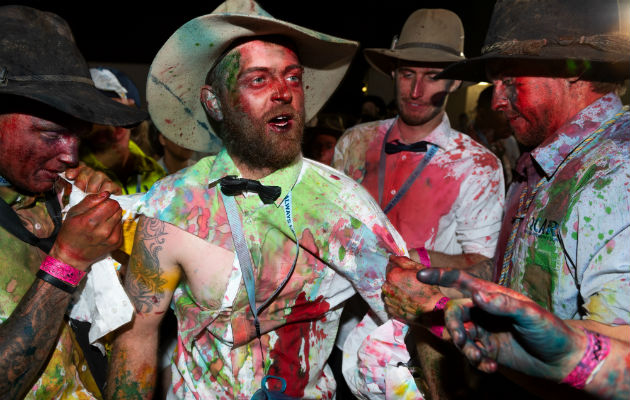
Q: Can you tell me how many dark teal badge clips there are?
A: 1